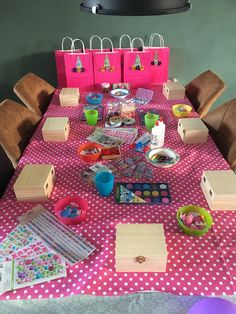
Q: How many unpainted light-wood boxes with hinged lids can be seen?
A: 7